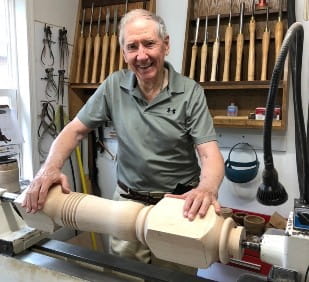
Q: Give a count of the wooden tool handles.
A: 14